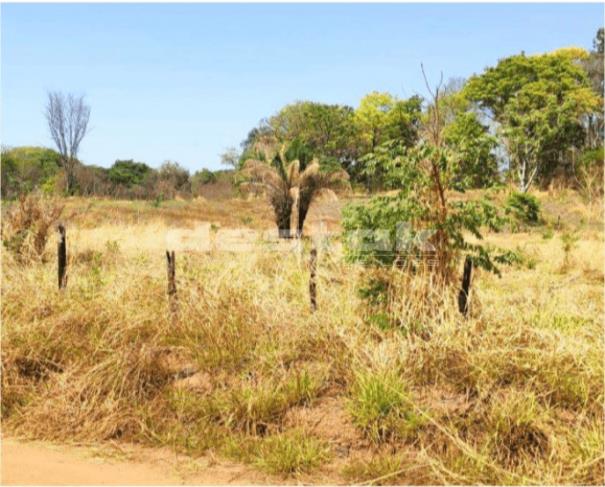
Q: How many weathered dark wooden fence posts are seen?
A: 4